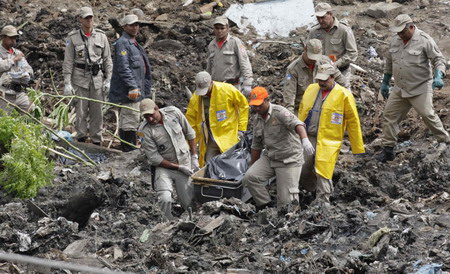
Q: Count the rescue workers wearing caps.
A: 11